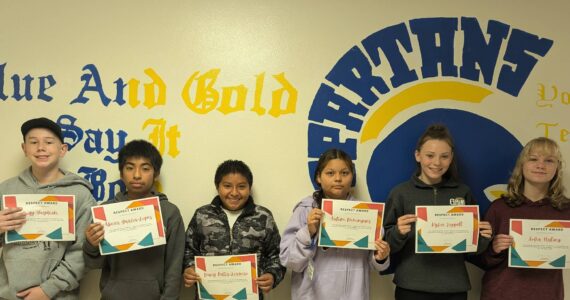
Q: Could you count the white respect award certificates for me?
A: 6